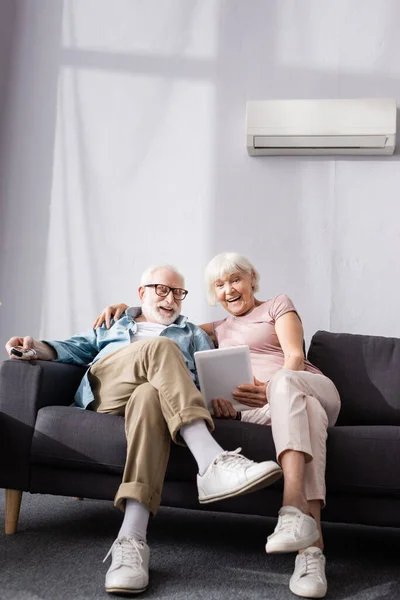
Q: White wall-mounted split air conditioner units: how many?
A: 1